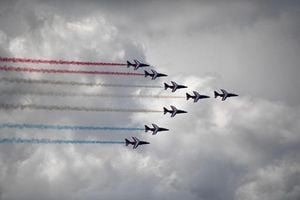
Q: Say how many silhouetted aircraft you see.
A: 8